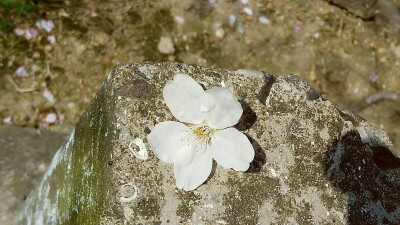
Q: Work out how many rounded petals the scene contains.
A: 5